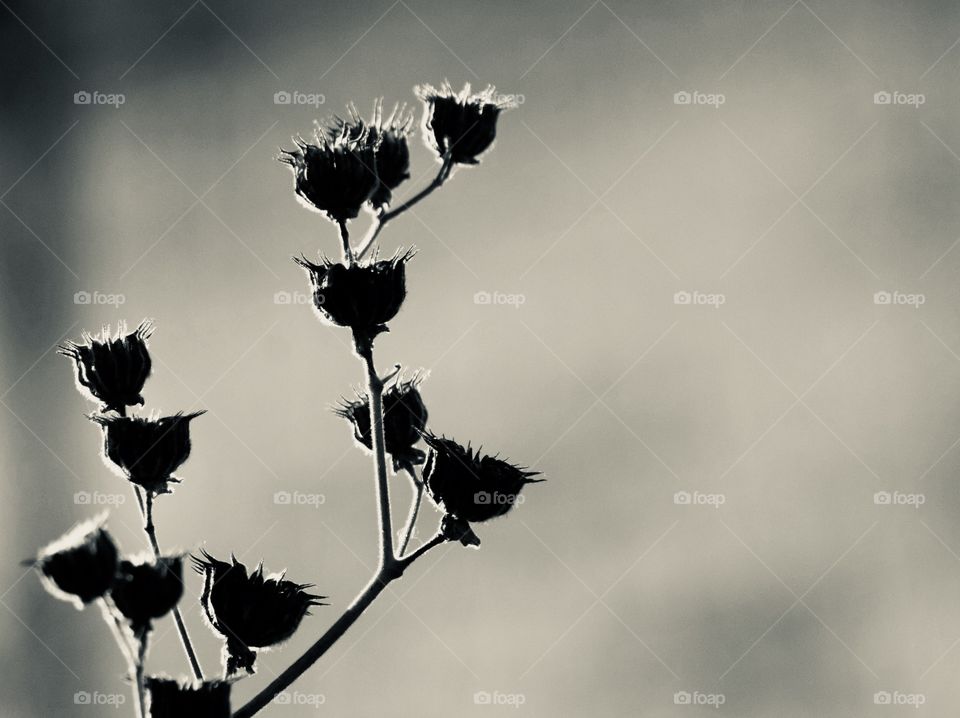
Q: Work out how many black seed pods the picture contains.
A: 12